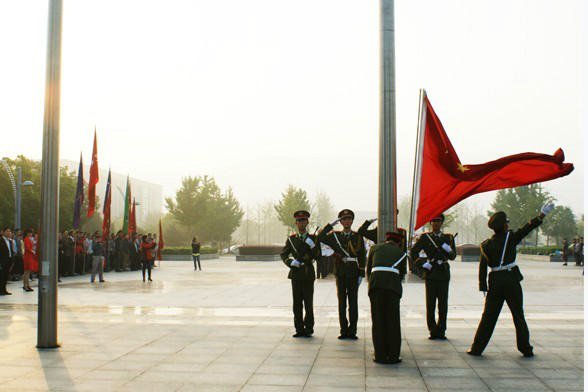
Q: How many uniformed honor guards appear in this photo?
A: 6